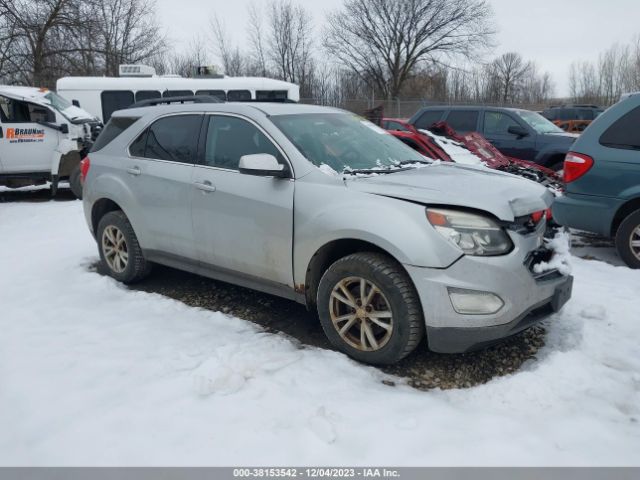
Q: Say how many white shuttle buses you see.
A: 1